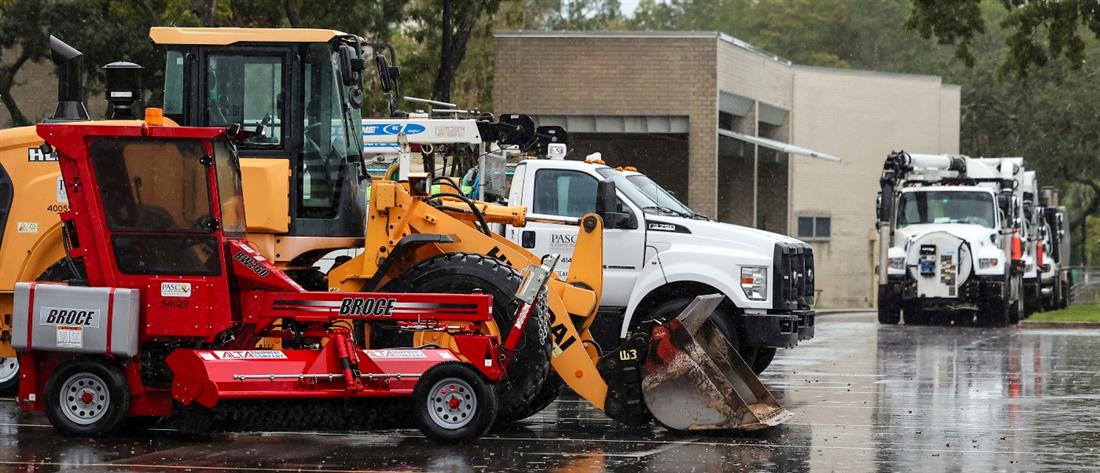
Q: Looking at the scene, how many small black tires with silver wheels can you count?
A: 2